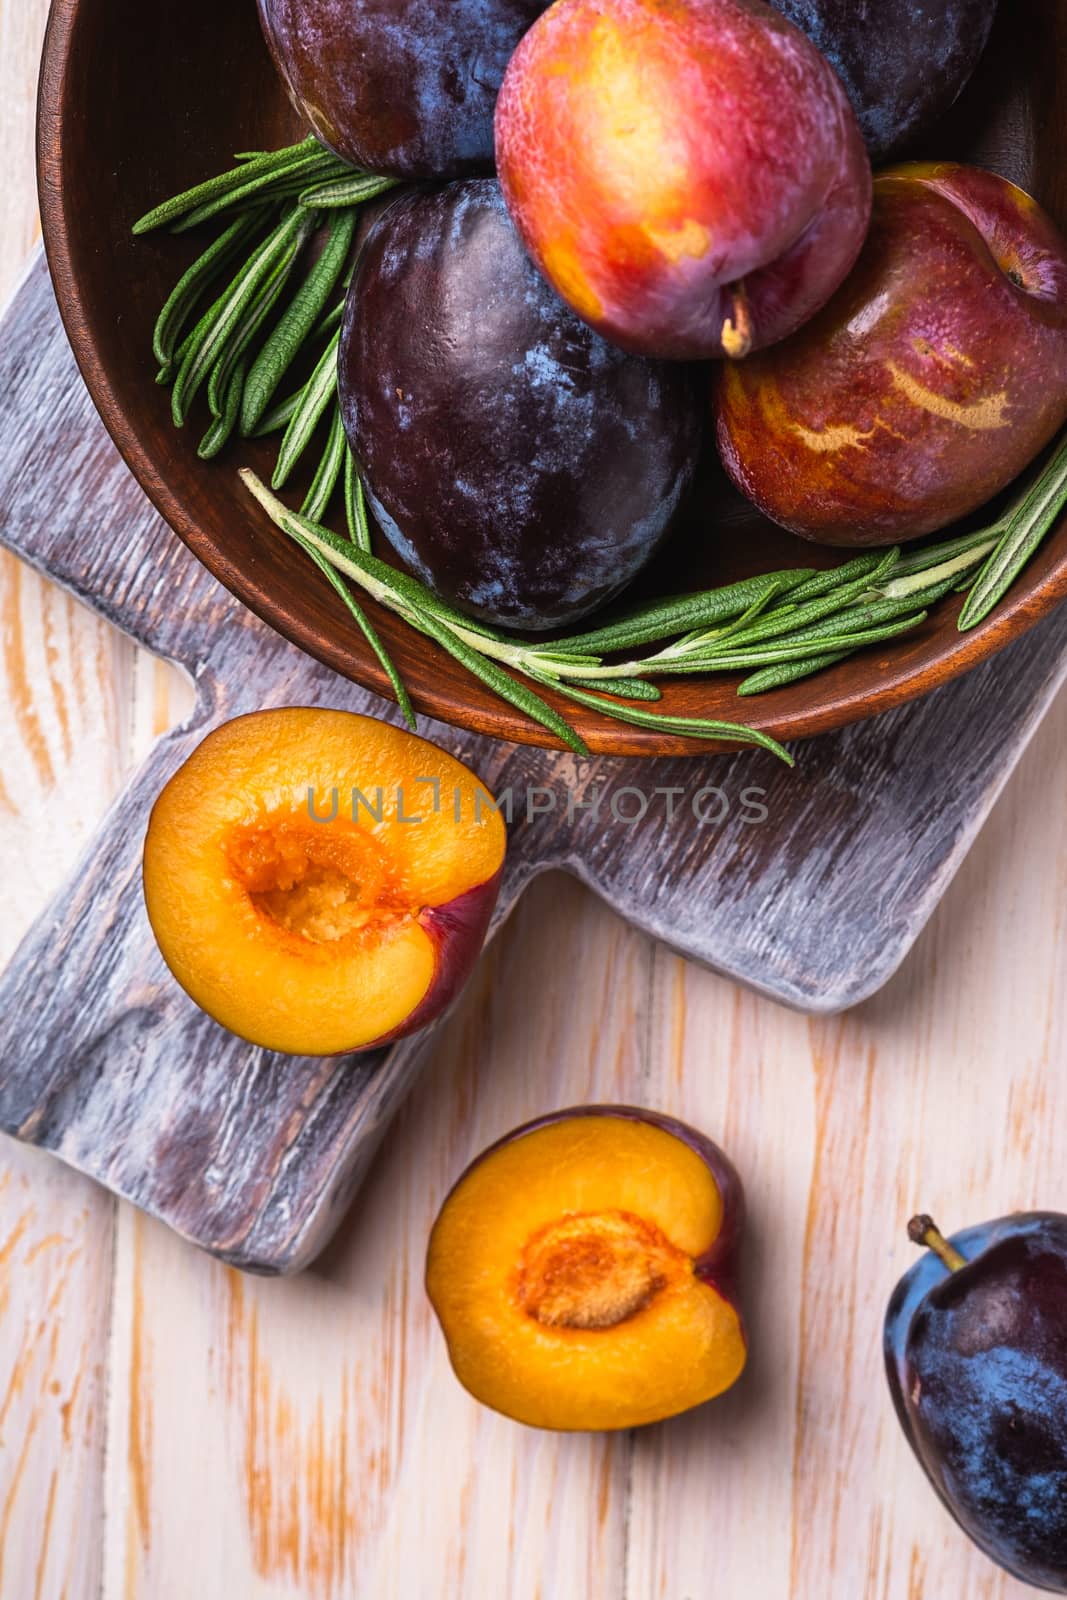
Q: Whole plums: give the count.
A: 6